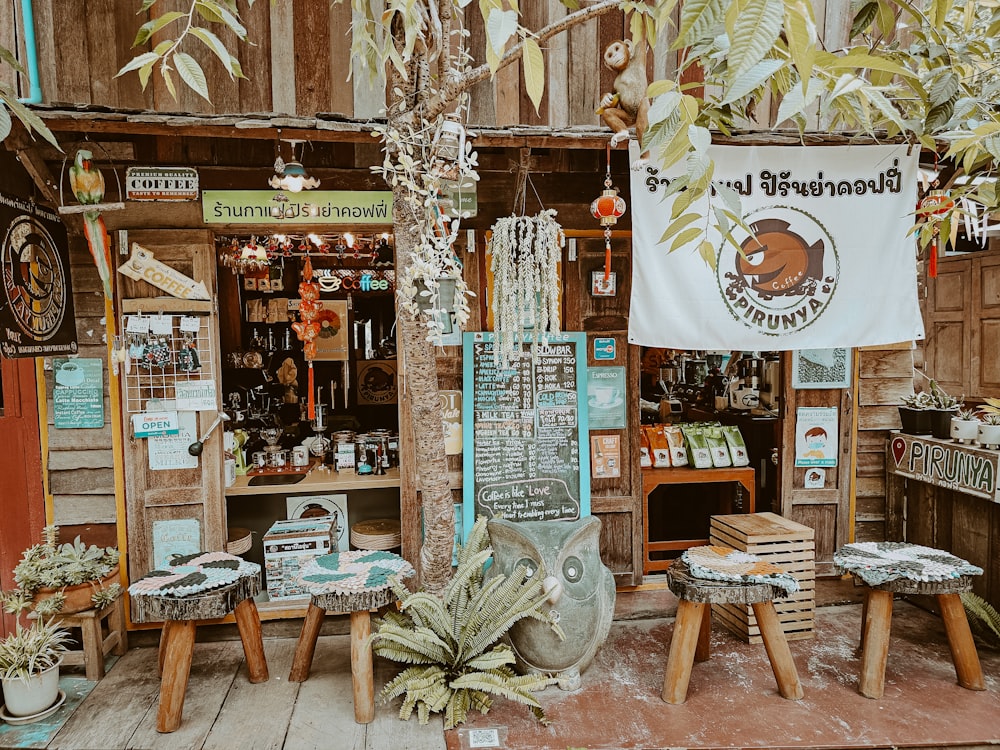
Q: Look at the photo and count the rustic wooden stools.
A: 4